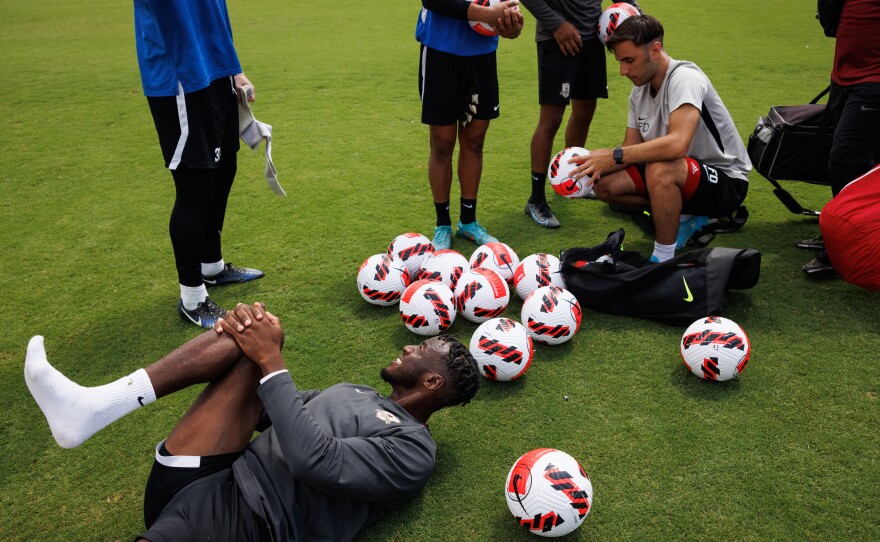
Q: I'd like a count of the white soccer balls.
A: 14